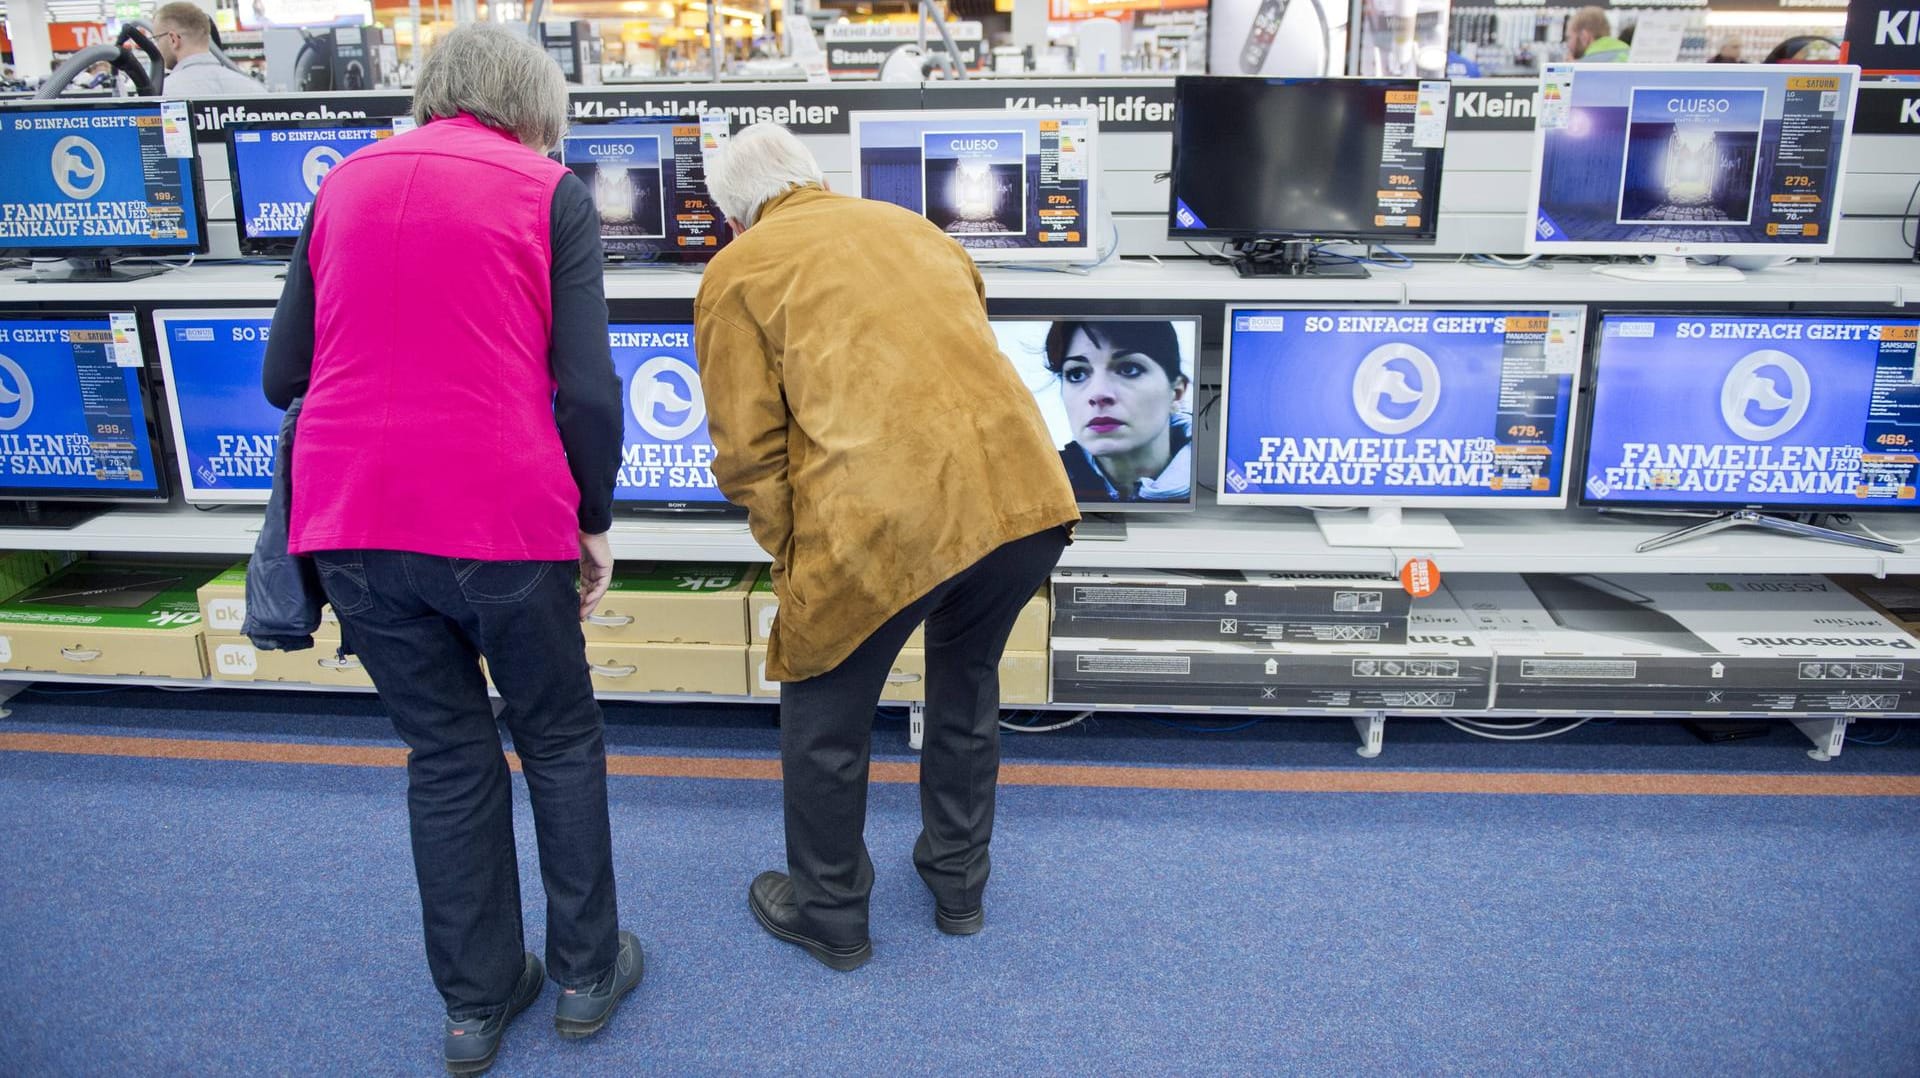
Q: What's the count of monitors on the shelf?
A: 12